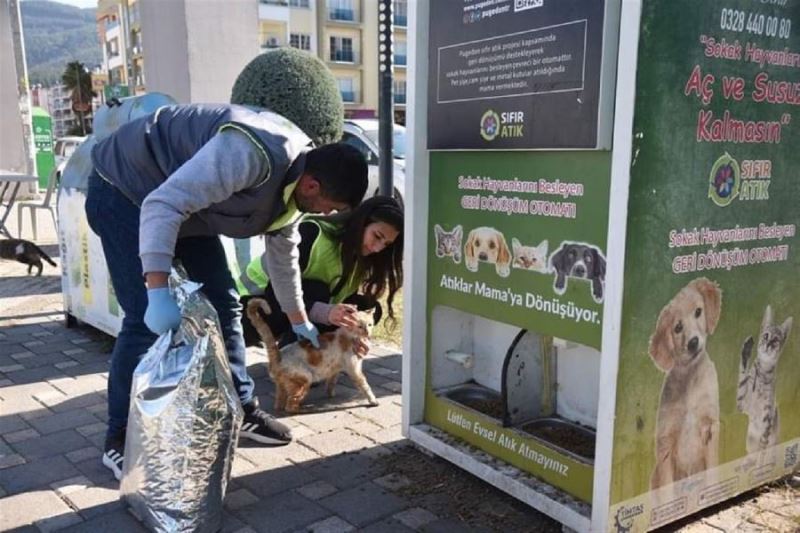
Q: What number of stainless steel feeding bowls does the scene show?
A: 2